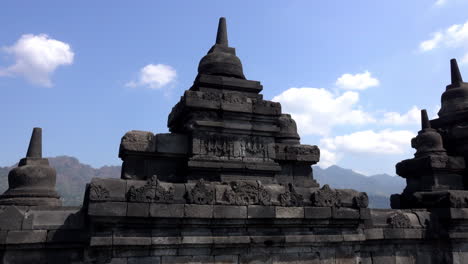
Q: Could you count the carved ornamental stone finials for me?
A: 4